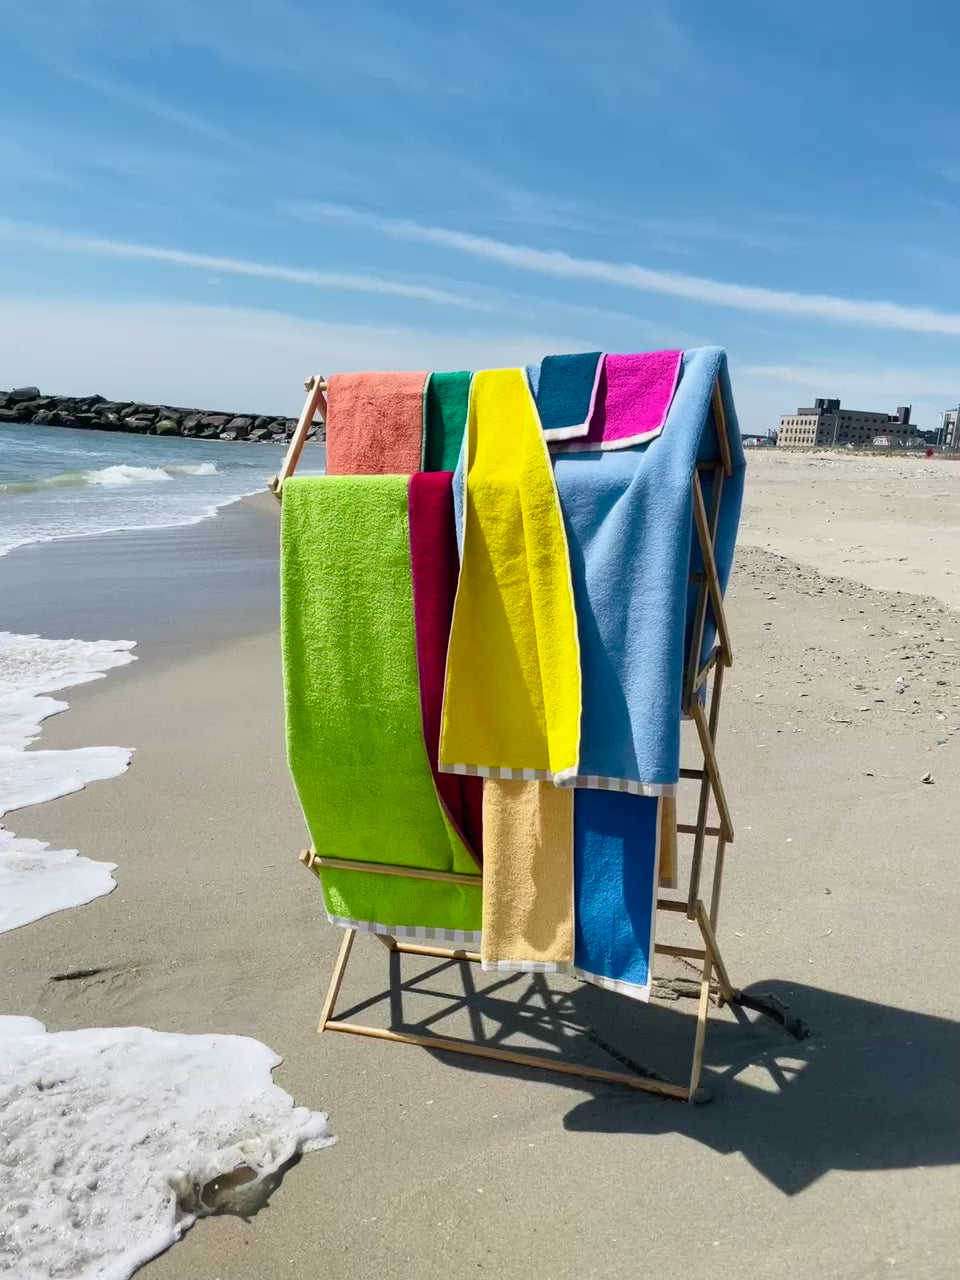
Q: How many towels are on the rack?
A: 10